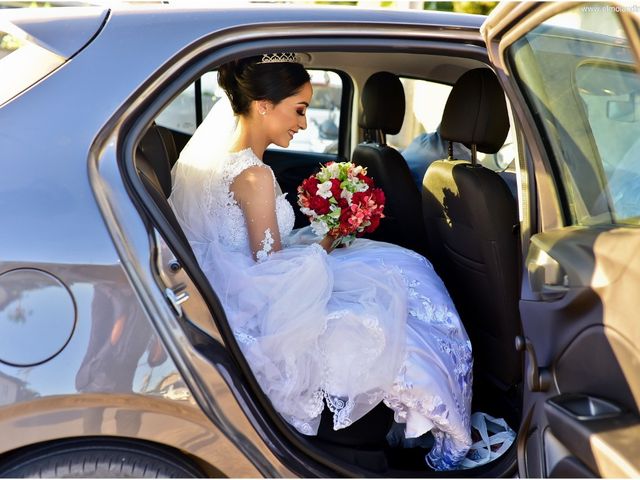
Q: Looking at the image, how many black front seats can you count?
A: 2